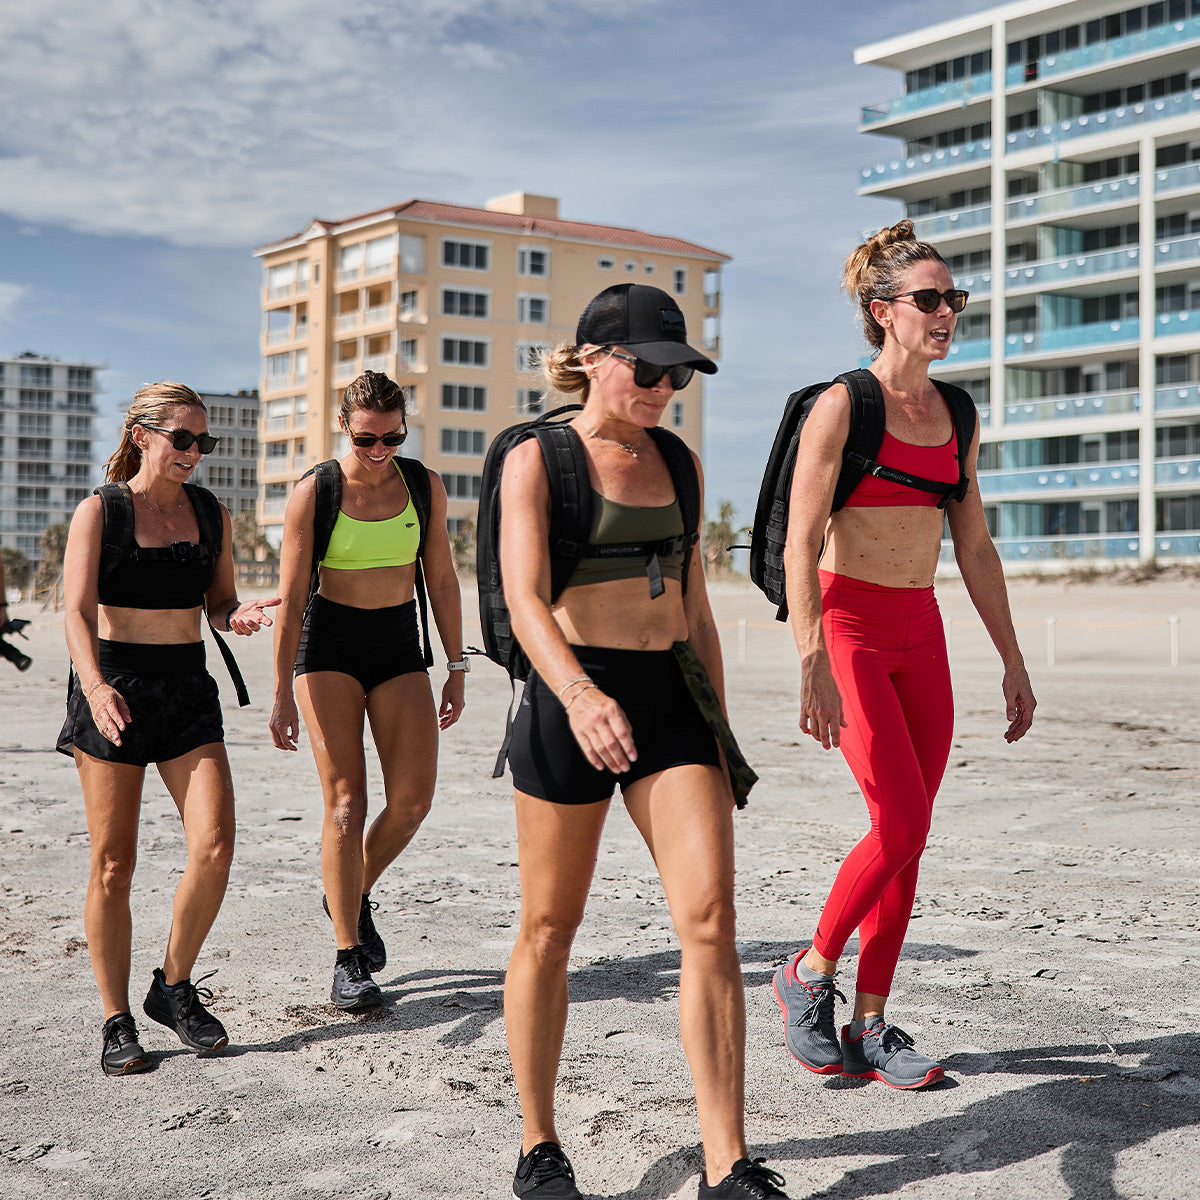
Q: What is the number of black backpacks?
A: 4